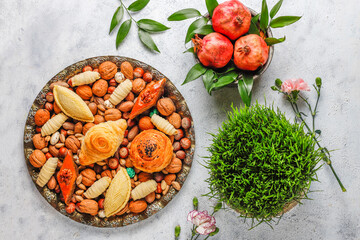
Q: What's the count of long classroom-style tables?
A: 0